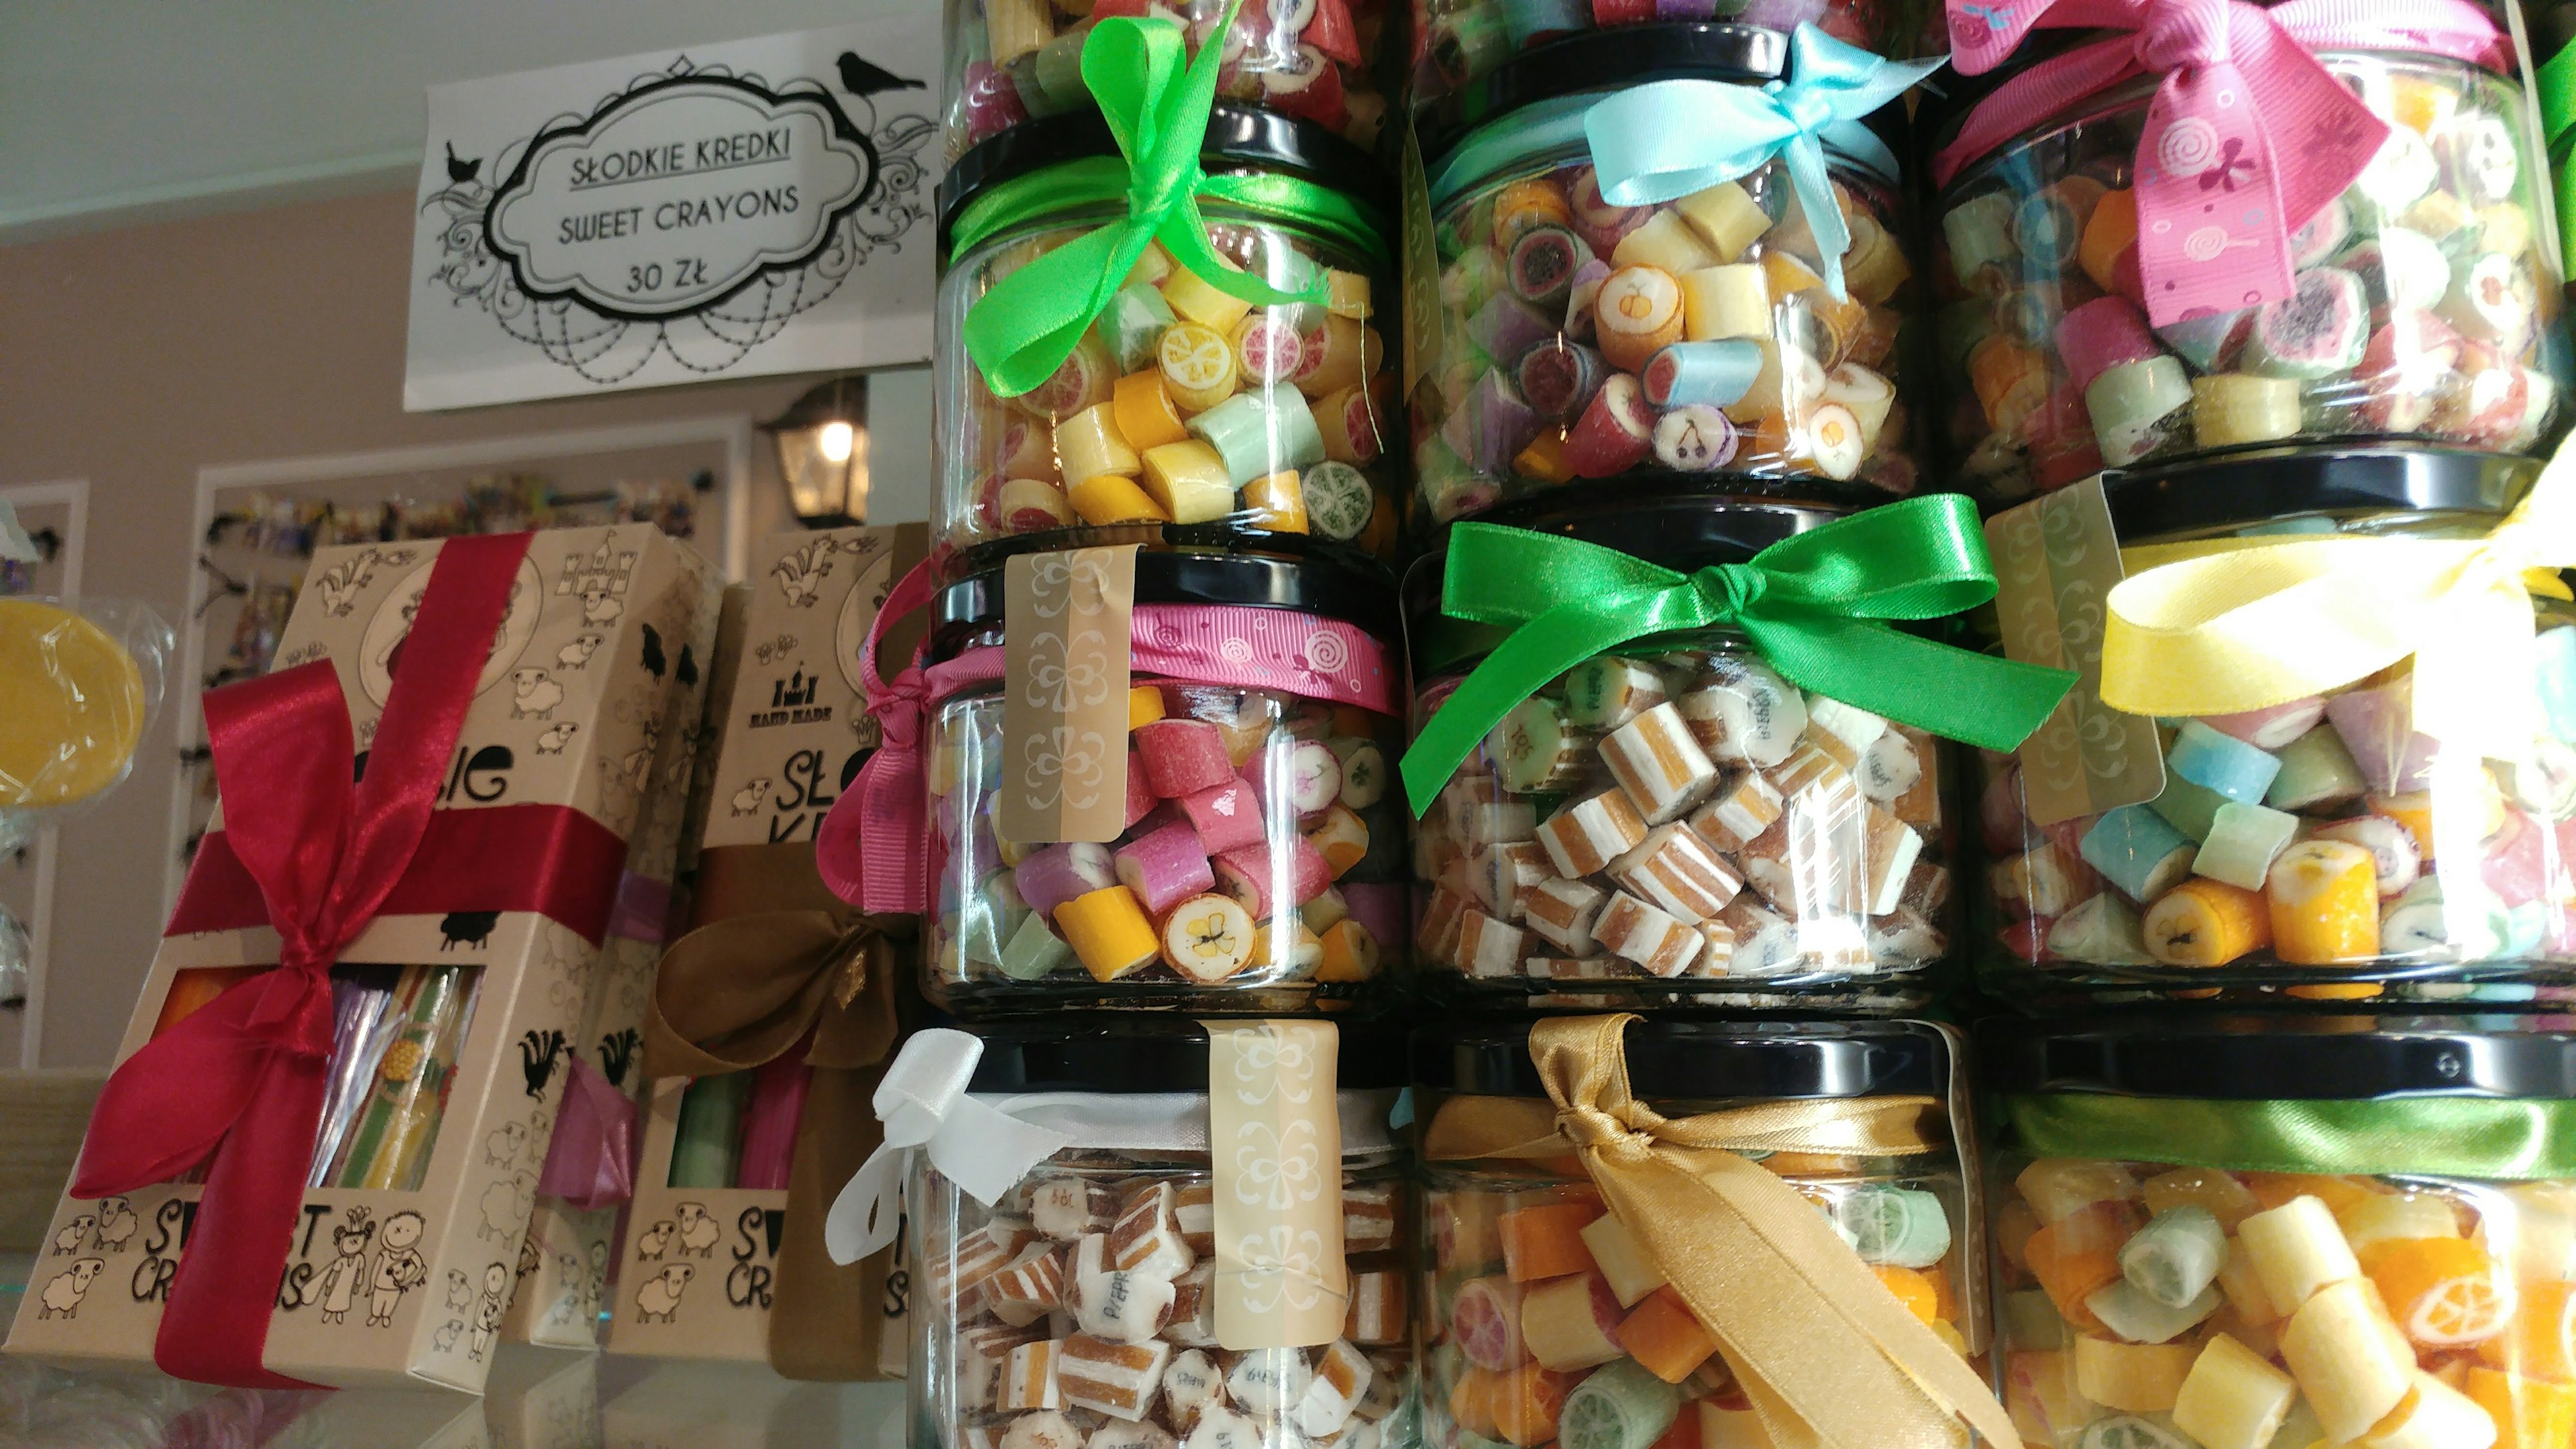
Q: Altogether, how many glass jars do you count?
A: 11